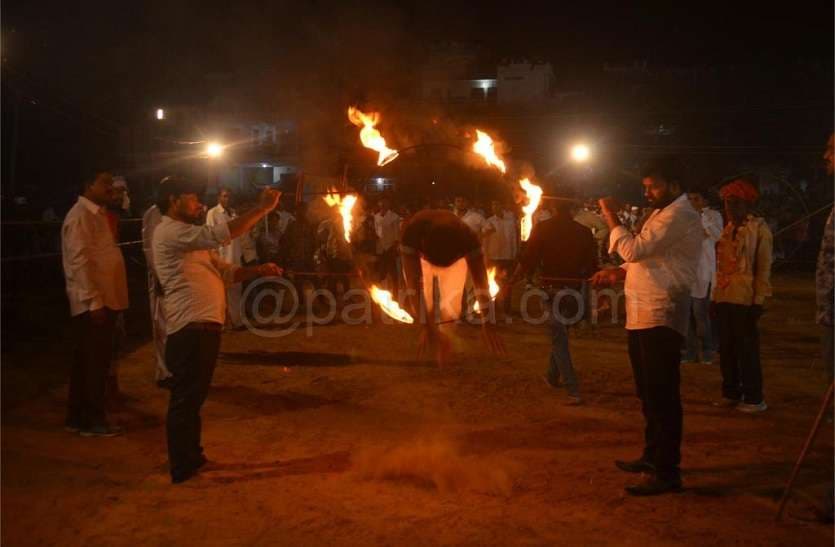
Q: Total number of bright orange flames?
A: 6